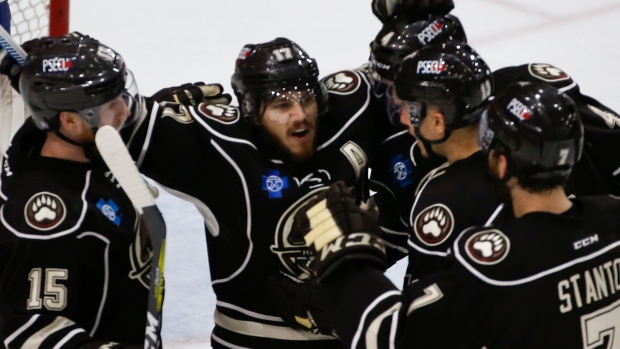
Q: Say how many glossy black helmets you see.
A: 5